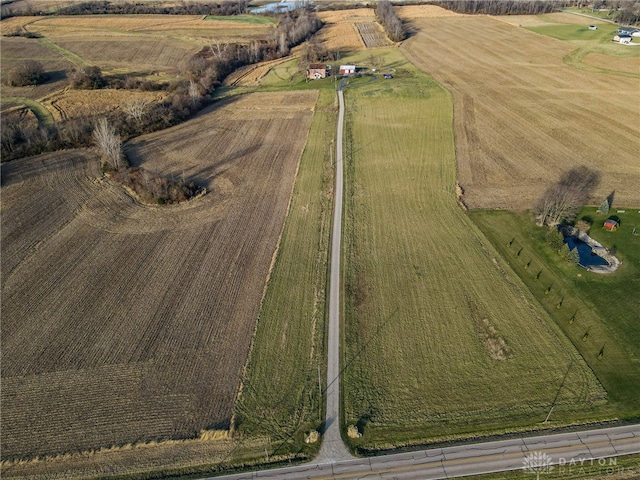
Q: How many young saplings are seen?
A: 9